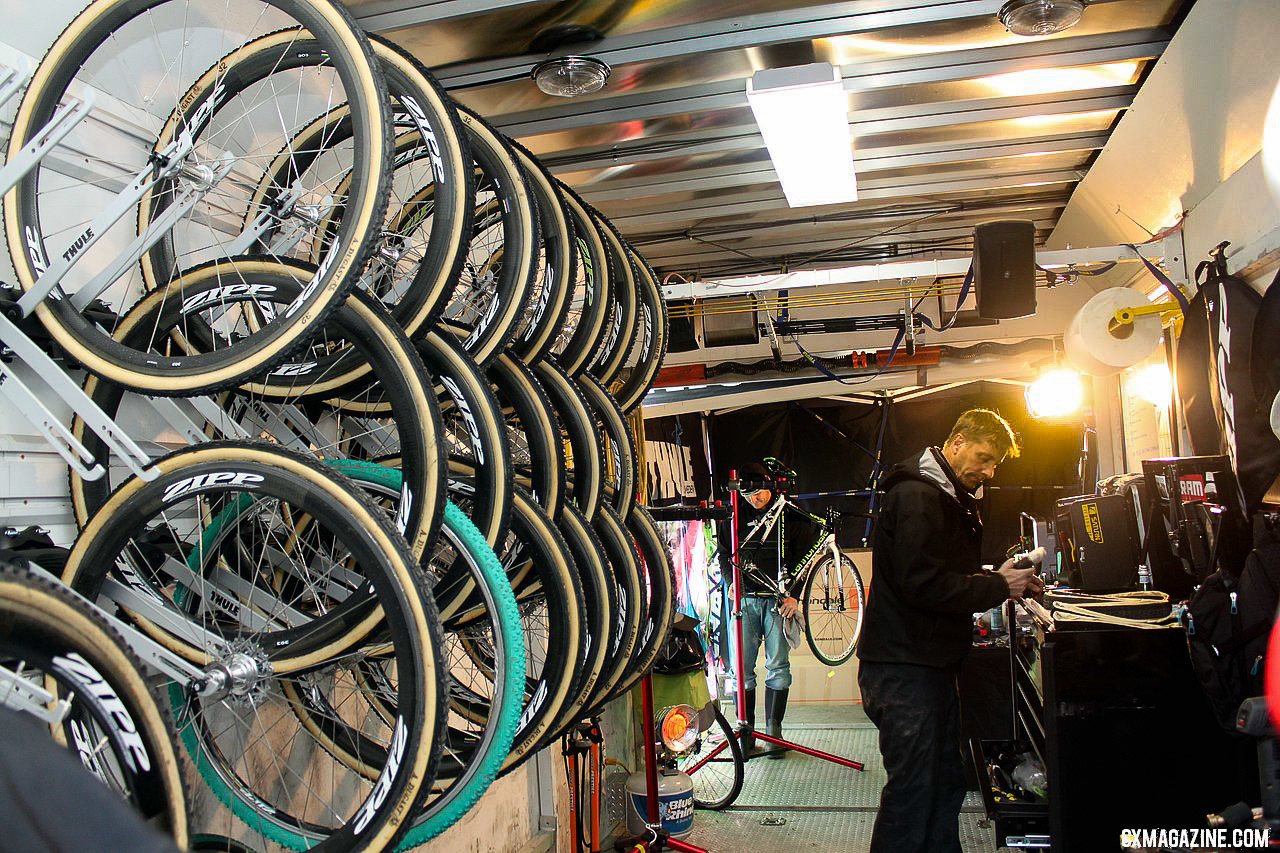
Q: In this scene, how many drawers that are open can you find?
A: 1